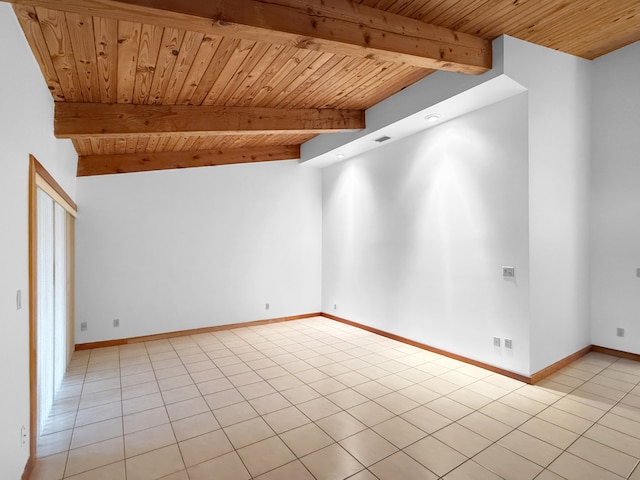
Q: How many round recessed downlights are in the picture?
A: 2